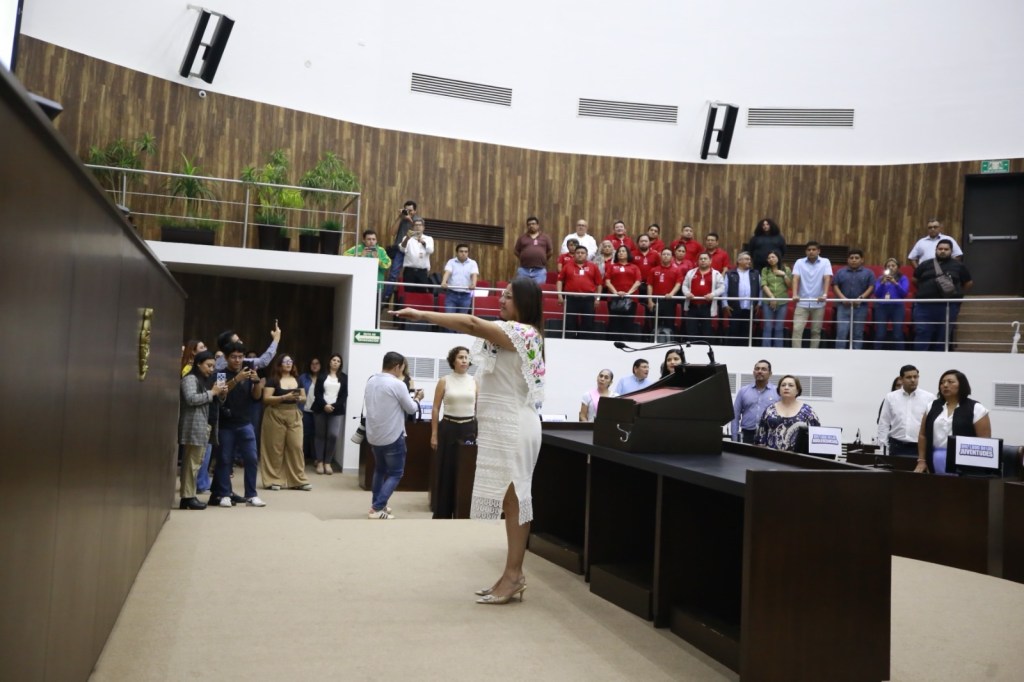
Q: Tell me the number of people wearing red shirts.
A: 12